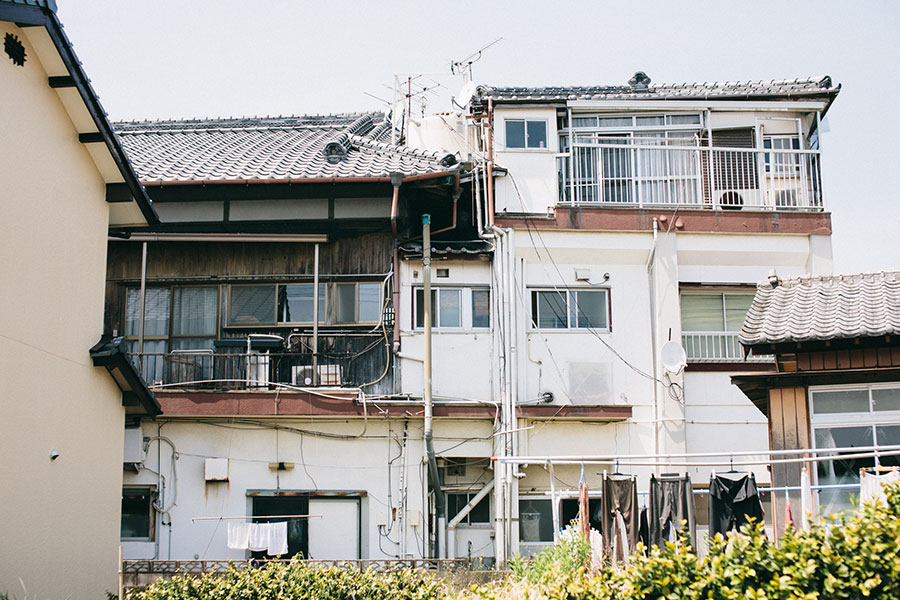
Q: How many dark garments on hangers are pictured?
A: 3